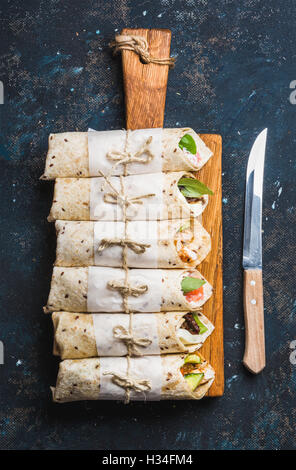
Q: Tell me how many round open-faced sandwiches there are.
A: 0